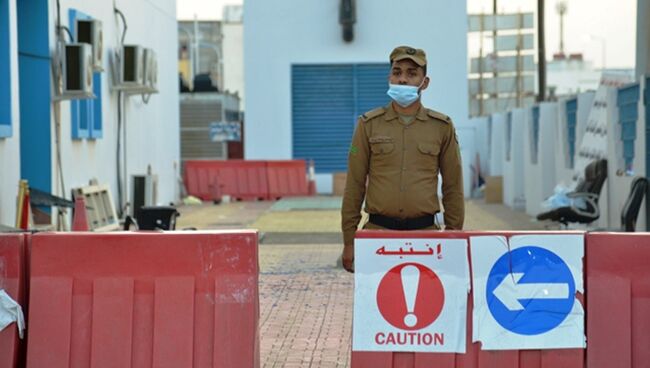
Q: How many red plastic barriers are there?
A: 6